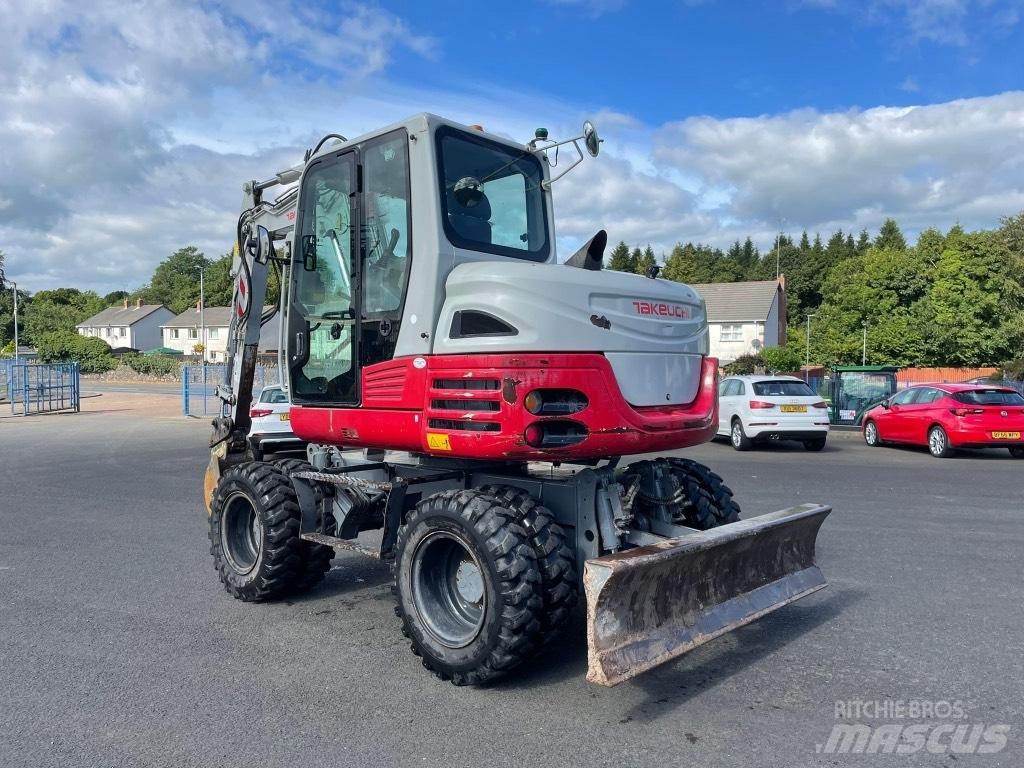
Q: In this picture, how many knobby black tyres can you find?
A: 6